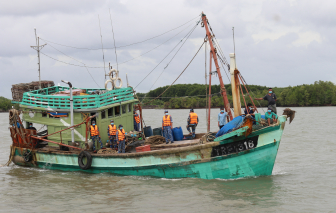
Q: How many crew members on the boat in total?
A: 11